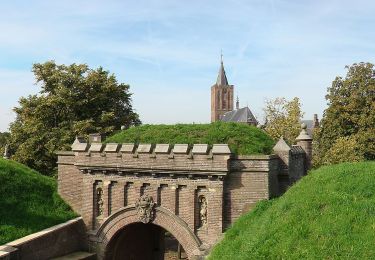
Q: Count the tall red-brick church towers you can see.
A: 1